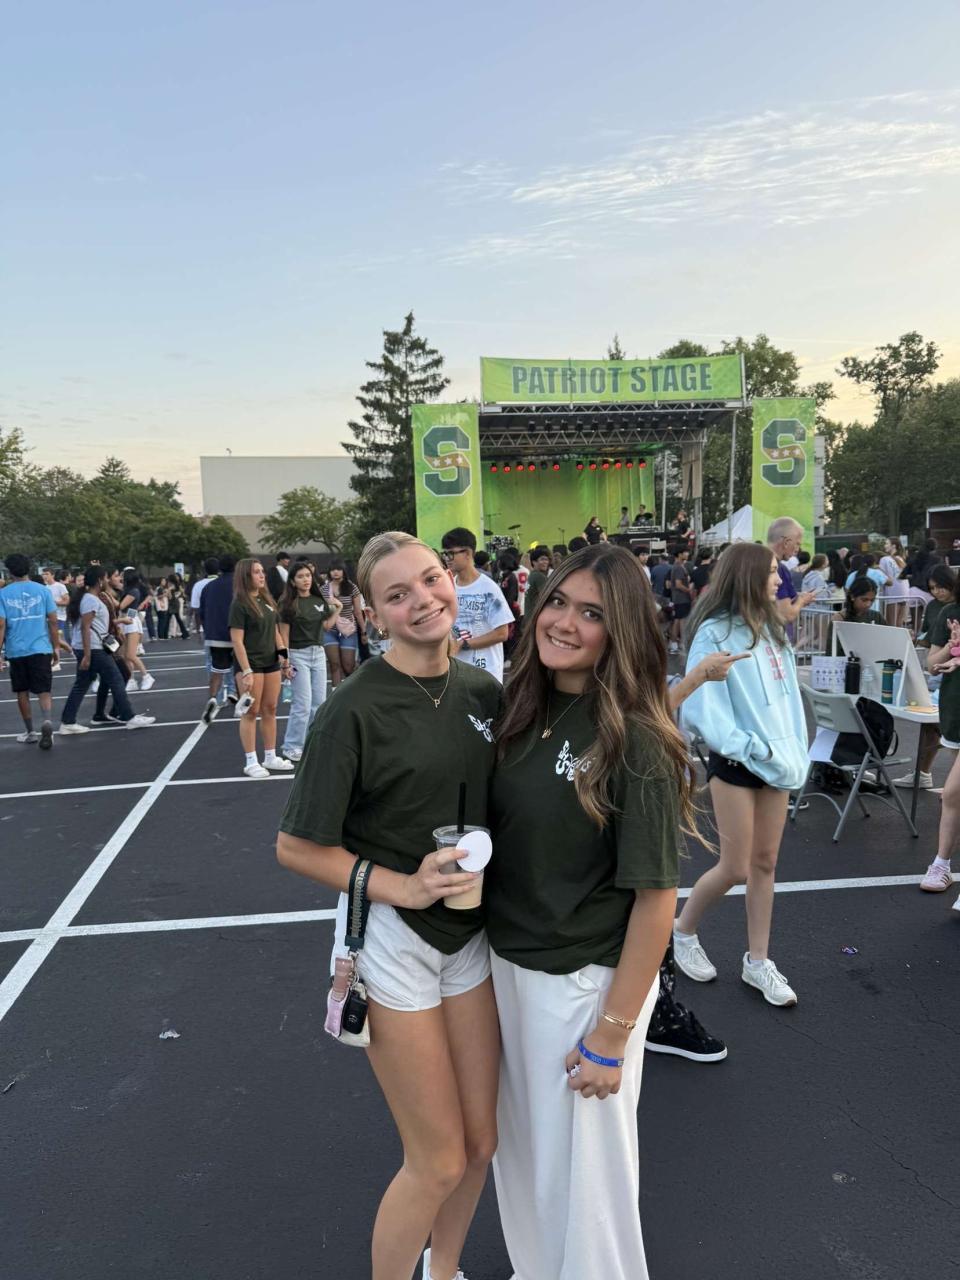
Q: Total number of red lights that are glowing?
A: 11